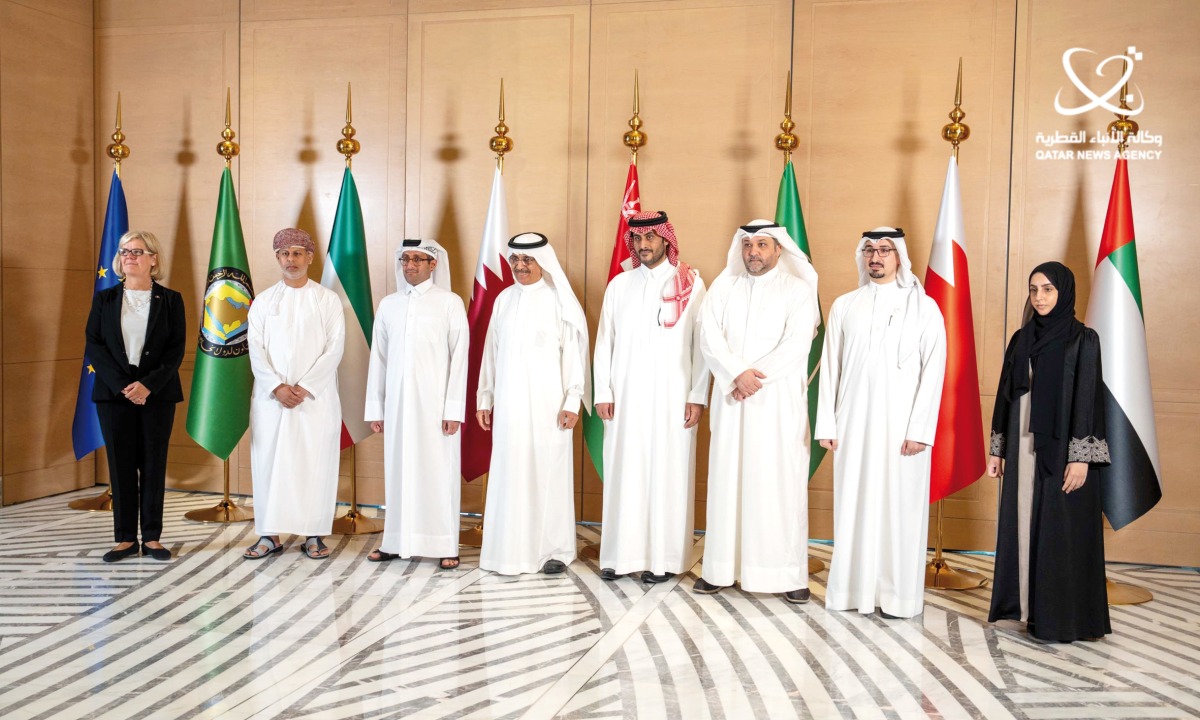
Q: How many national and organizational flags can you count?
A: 8